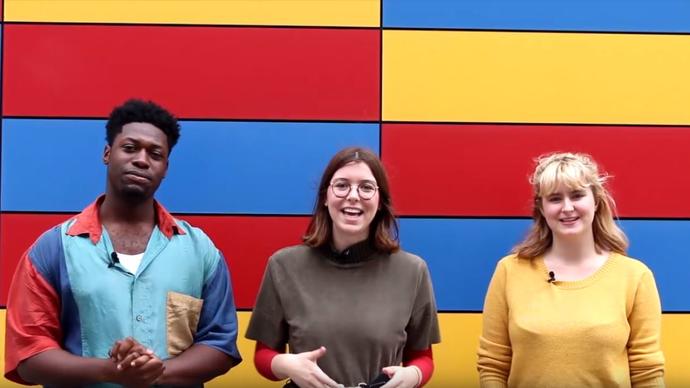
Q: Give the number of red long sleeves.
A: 2